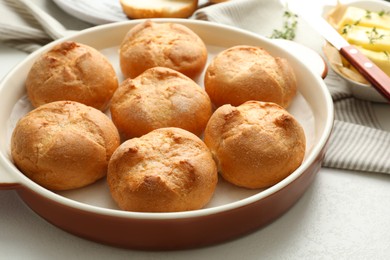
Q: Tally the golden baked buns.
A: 7